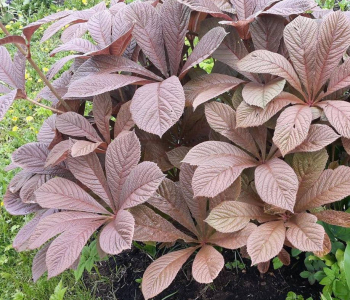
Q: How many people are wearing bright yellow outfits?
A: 0